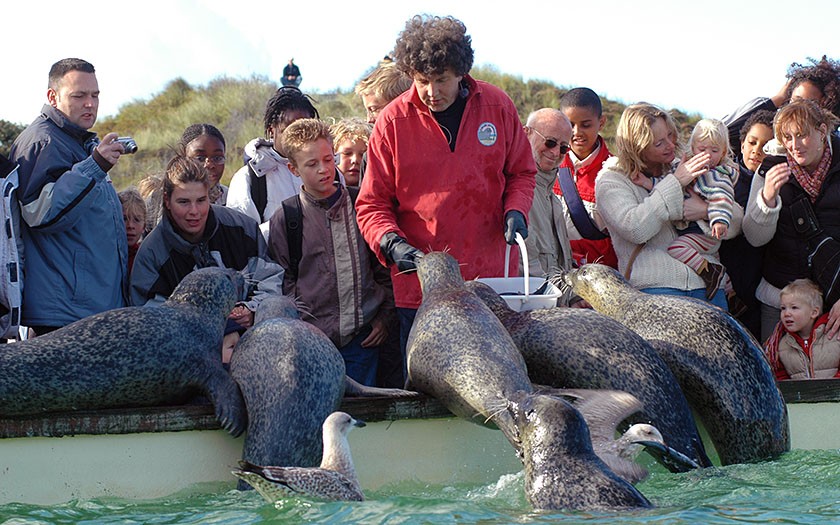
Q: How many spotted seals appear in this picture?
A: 6